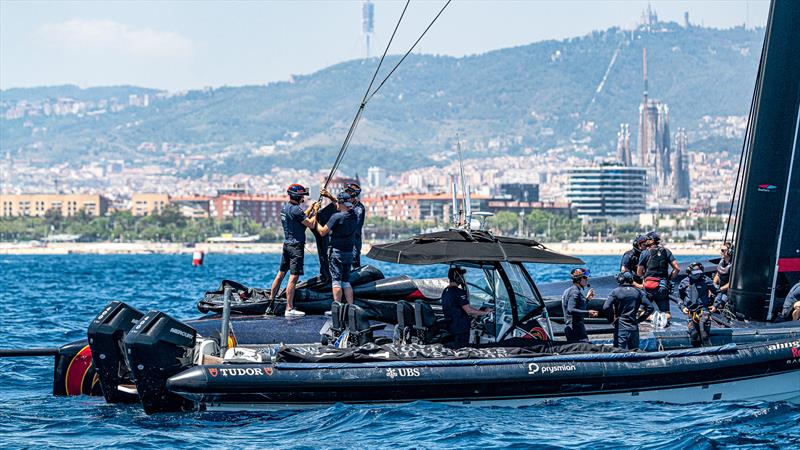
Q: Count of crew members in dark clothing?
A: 11